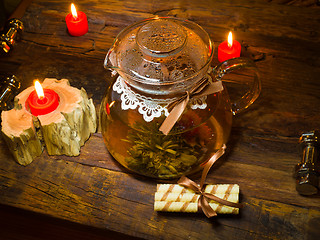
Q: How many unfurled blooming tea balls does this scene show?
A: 1